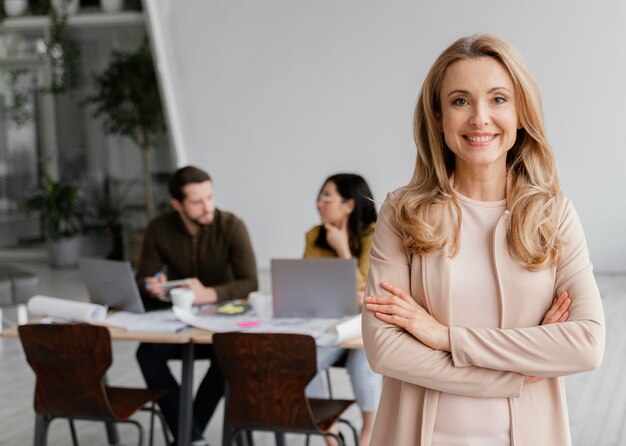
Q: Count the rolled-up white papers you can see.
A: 2